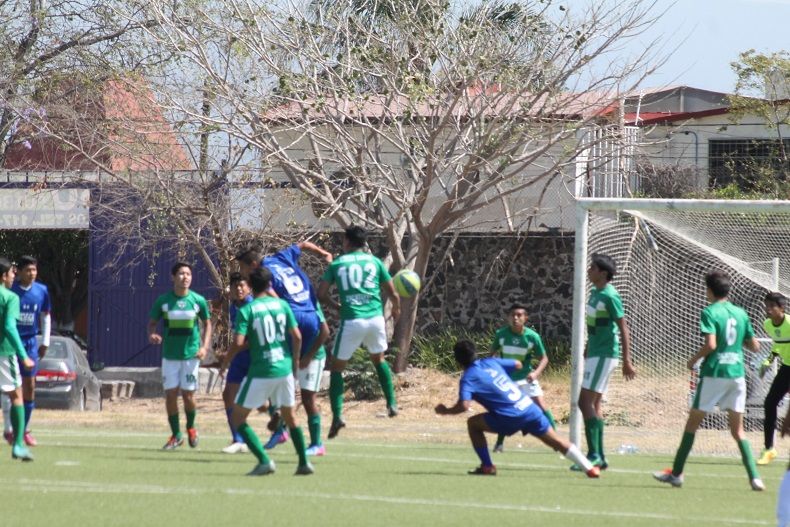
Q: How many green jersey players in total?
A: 8